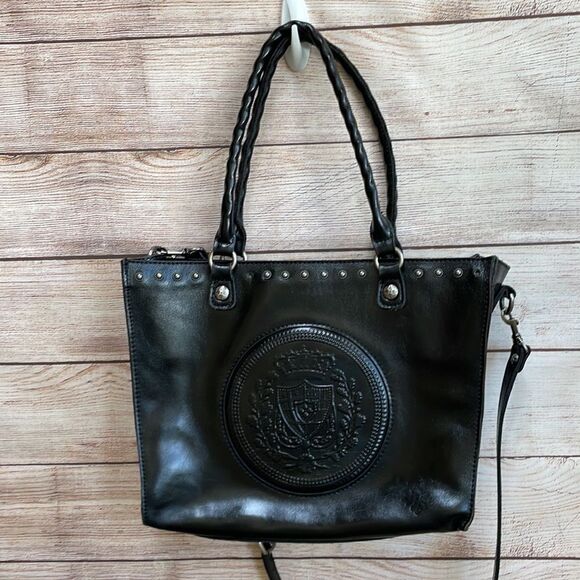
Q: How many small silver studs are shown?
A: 13